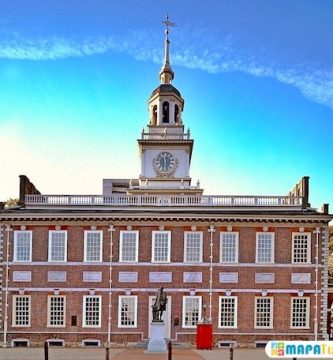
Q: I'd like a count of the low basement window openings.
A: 5